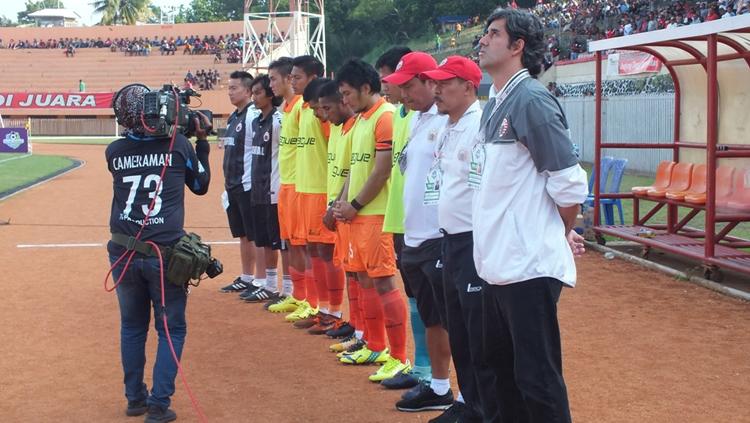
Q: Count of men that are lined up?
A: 11